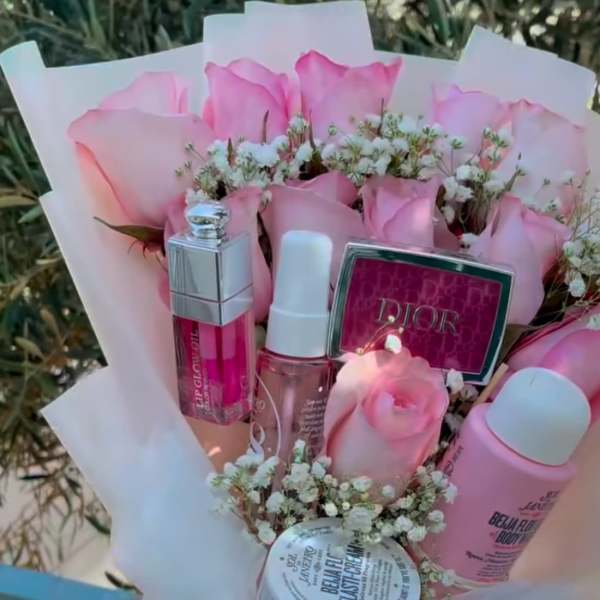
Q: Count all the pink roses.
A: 11